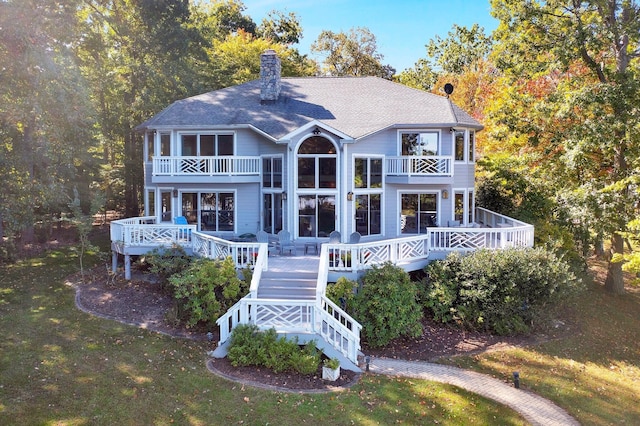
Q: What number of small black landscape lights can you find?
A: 2